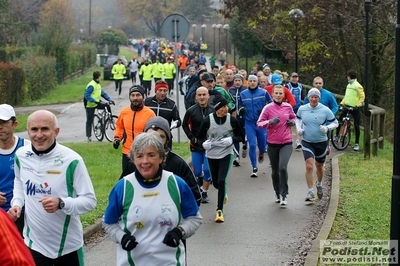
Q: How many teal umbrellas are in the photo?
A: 0